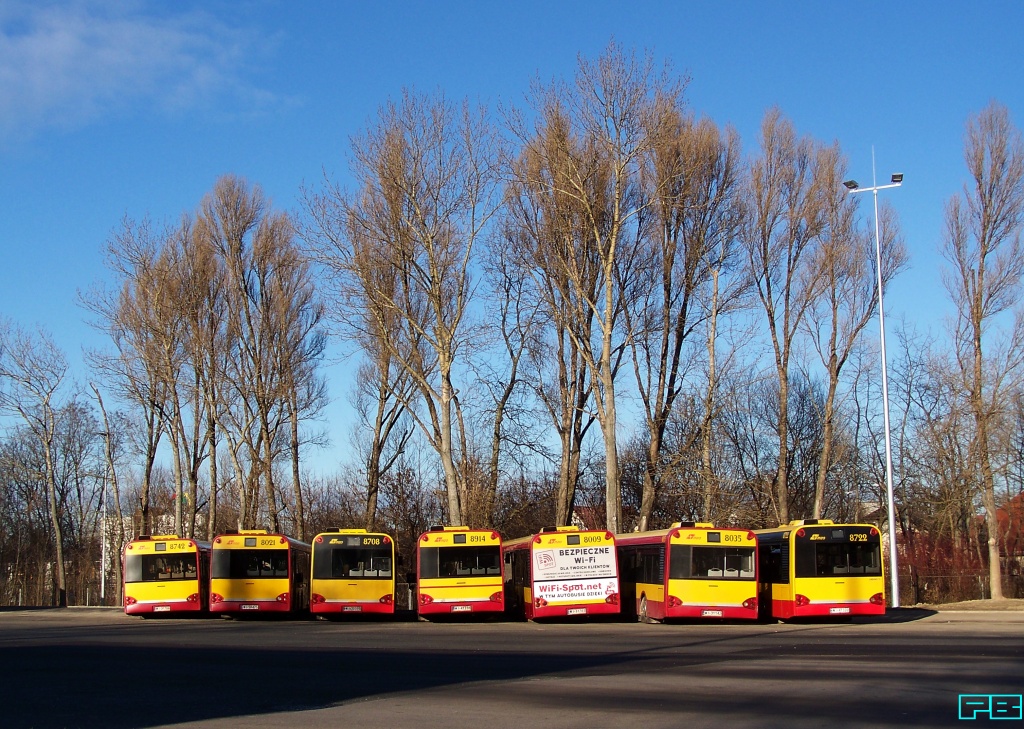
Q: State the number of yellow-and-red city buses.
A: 7